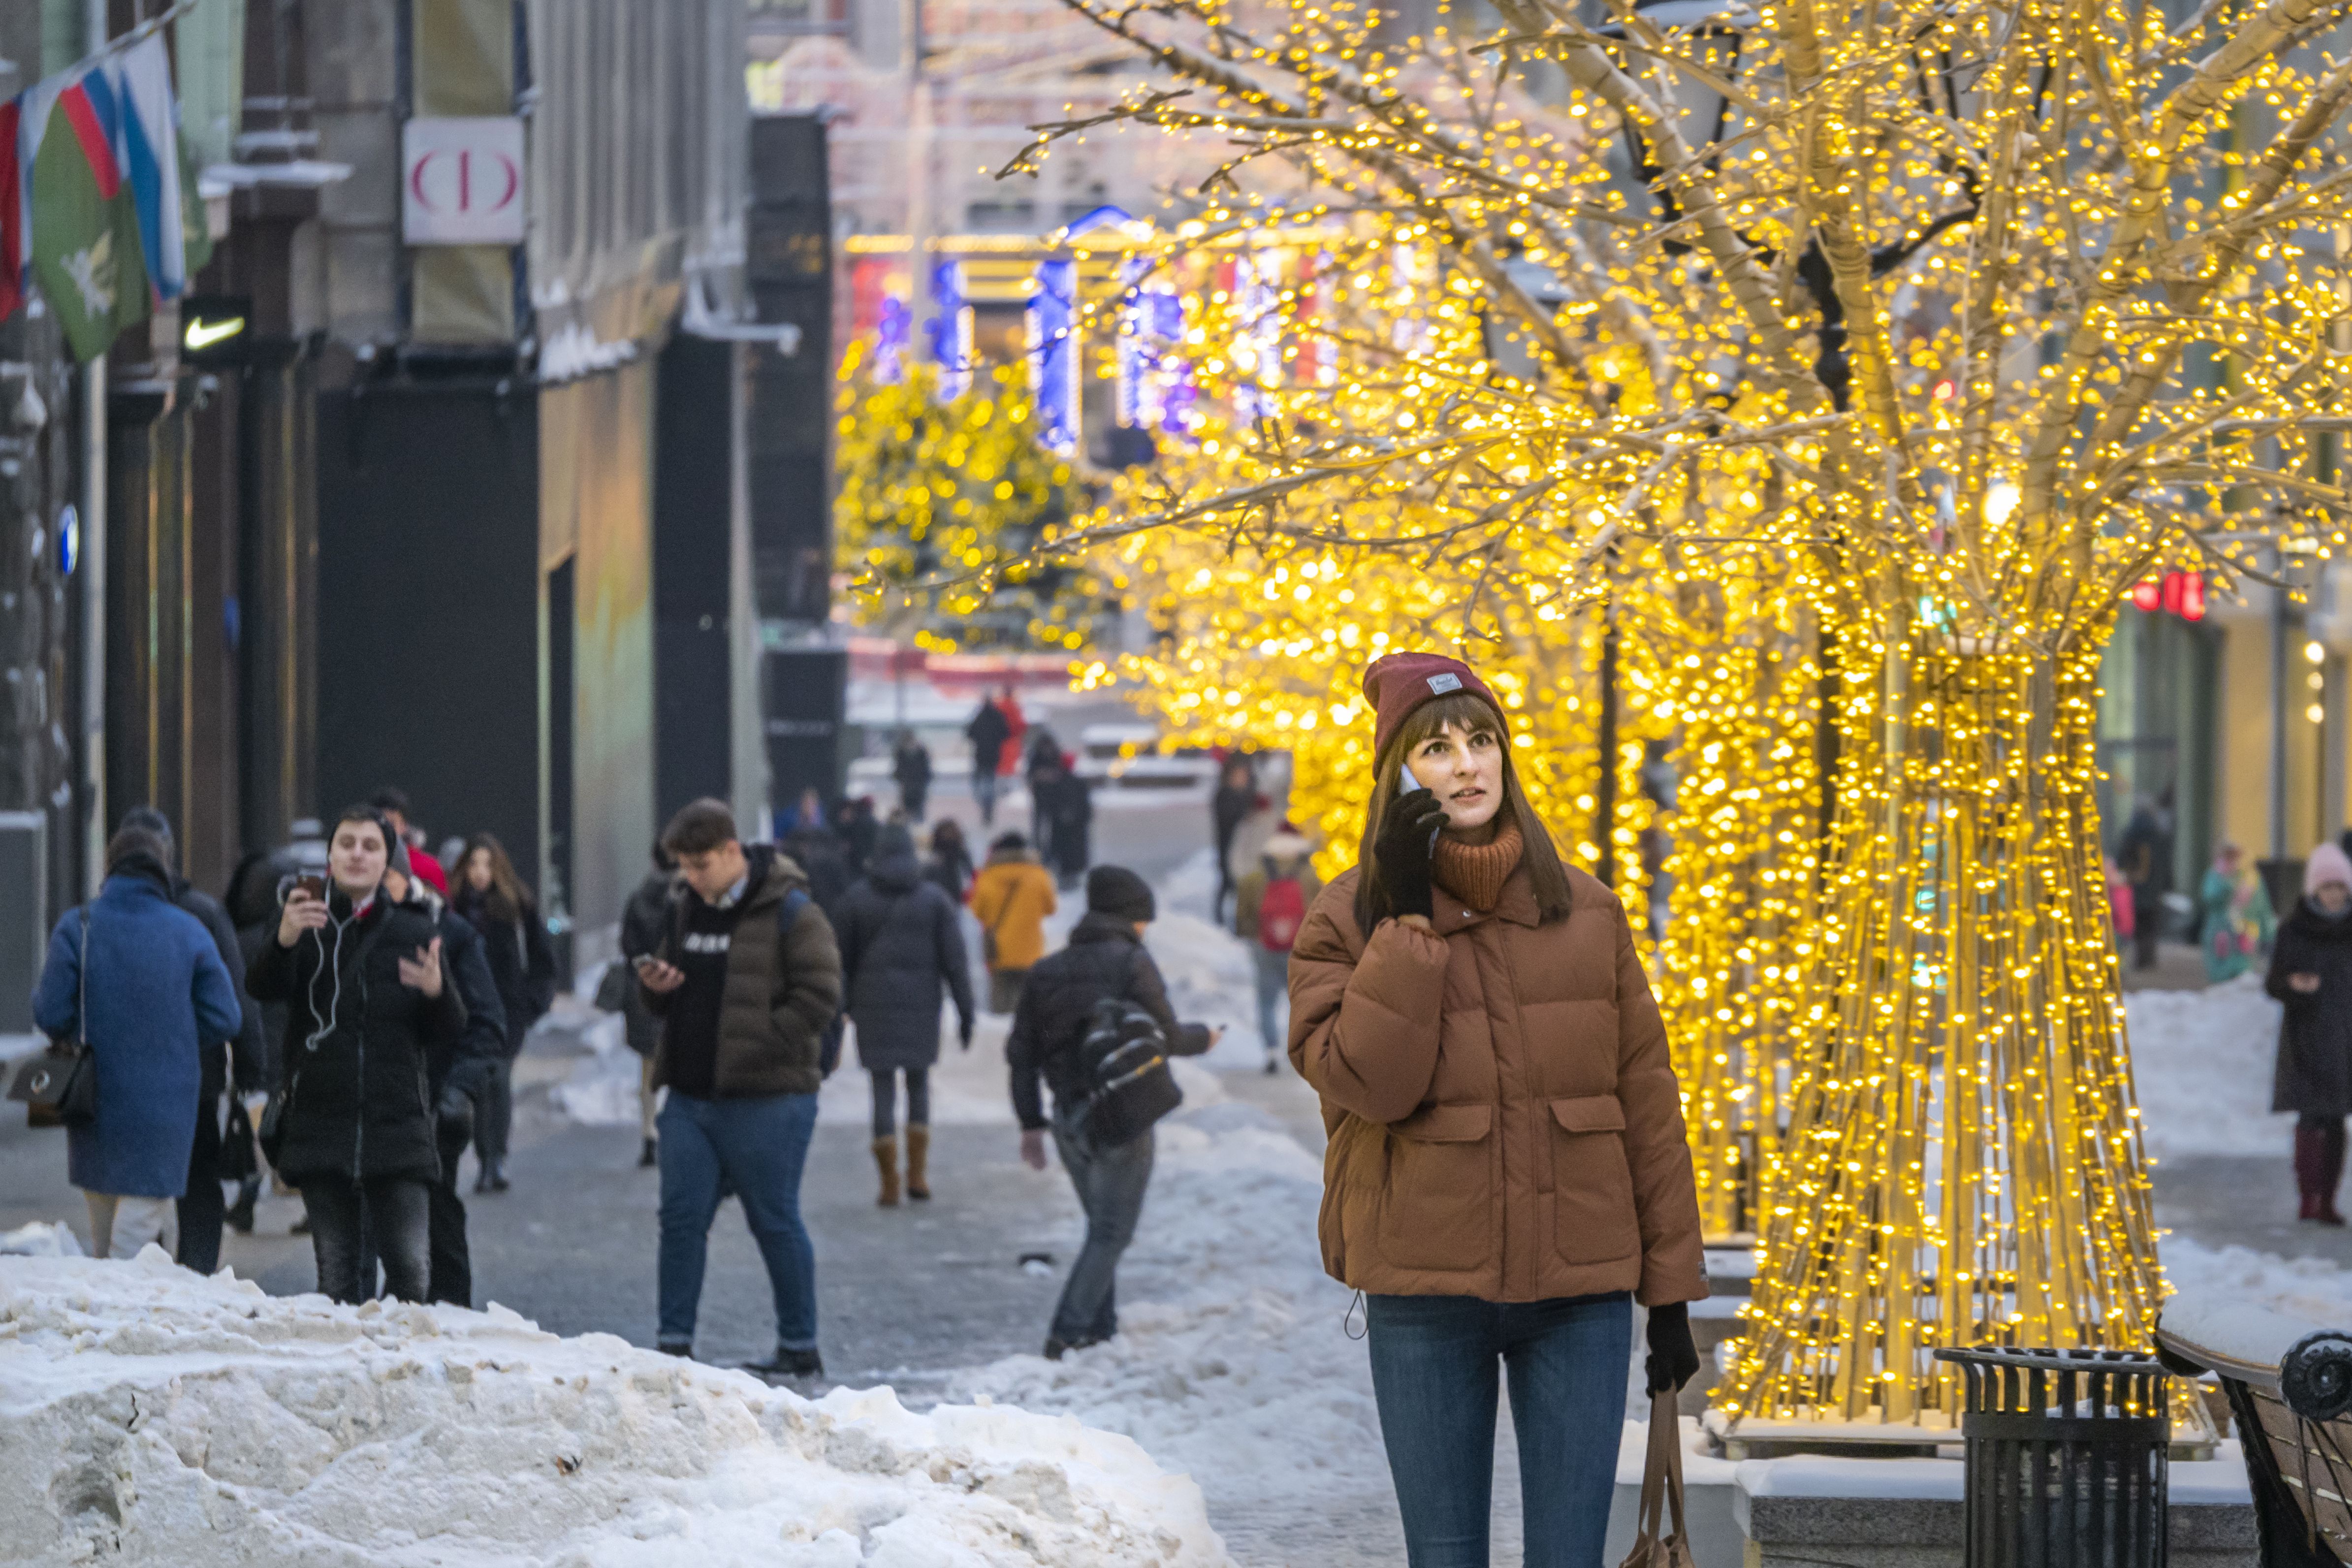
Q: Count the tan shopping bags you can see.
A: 1